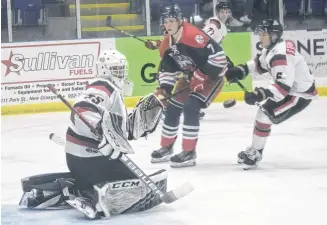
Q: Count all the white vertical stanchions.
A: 5